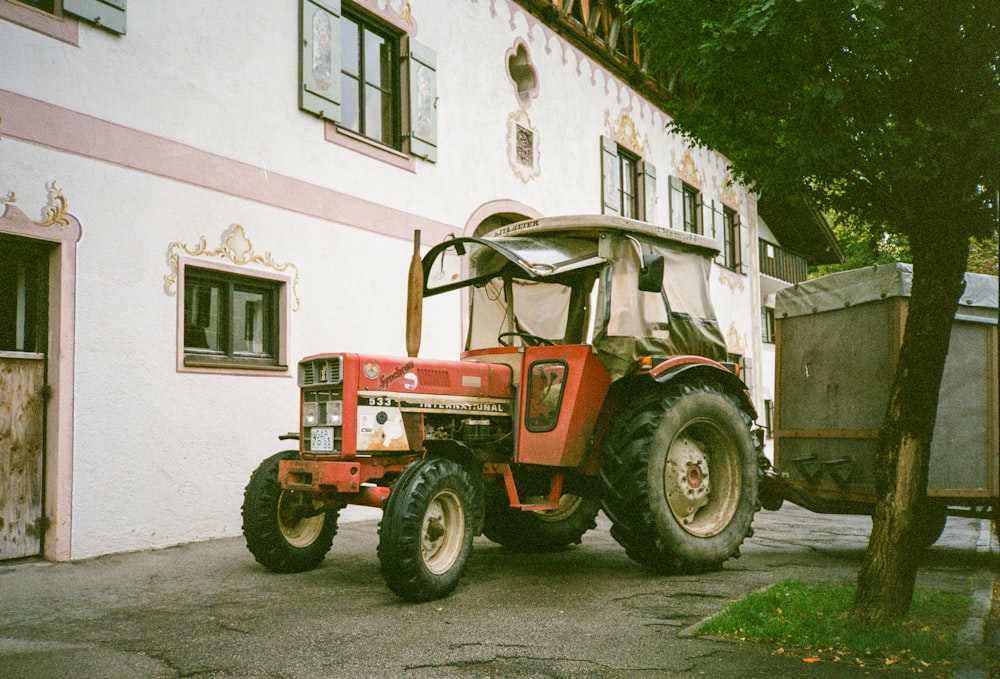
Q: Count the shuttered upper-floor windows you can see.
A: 5